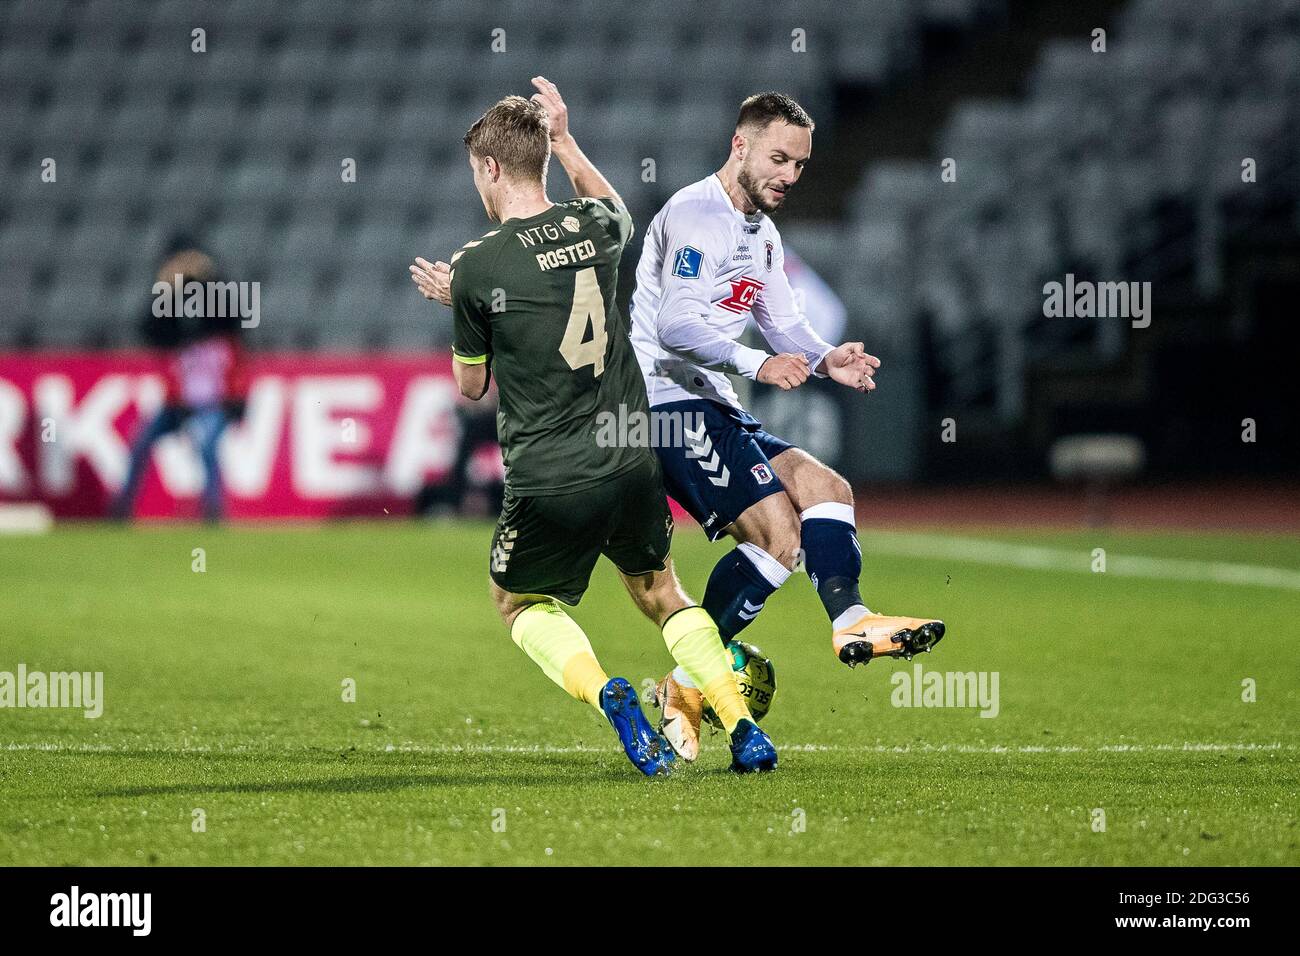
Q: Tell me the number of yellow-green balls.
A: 1